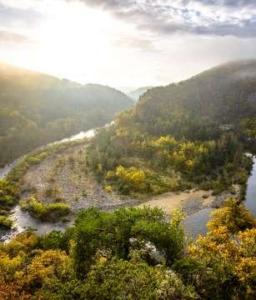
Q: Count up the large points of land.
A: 2